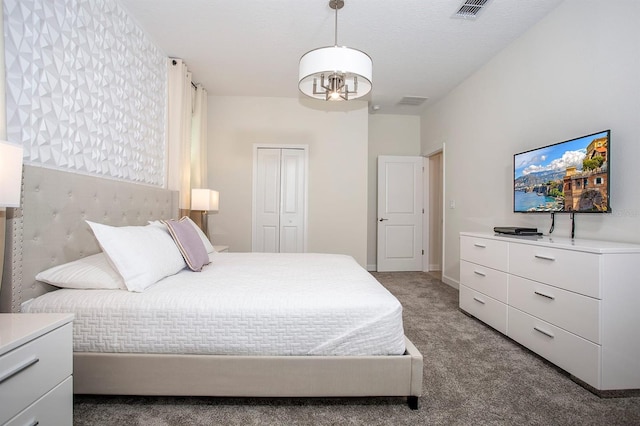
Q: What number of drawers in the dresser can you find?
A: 6